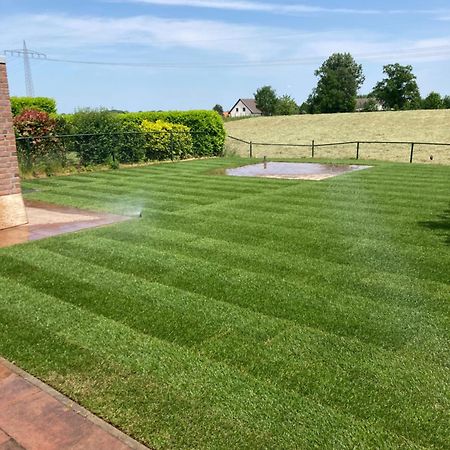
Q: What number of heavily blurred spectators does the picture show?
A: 0